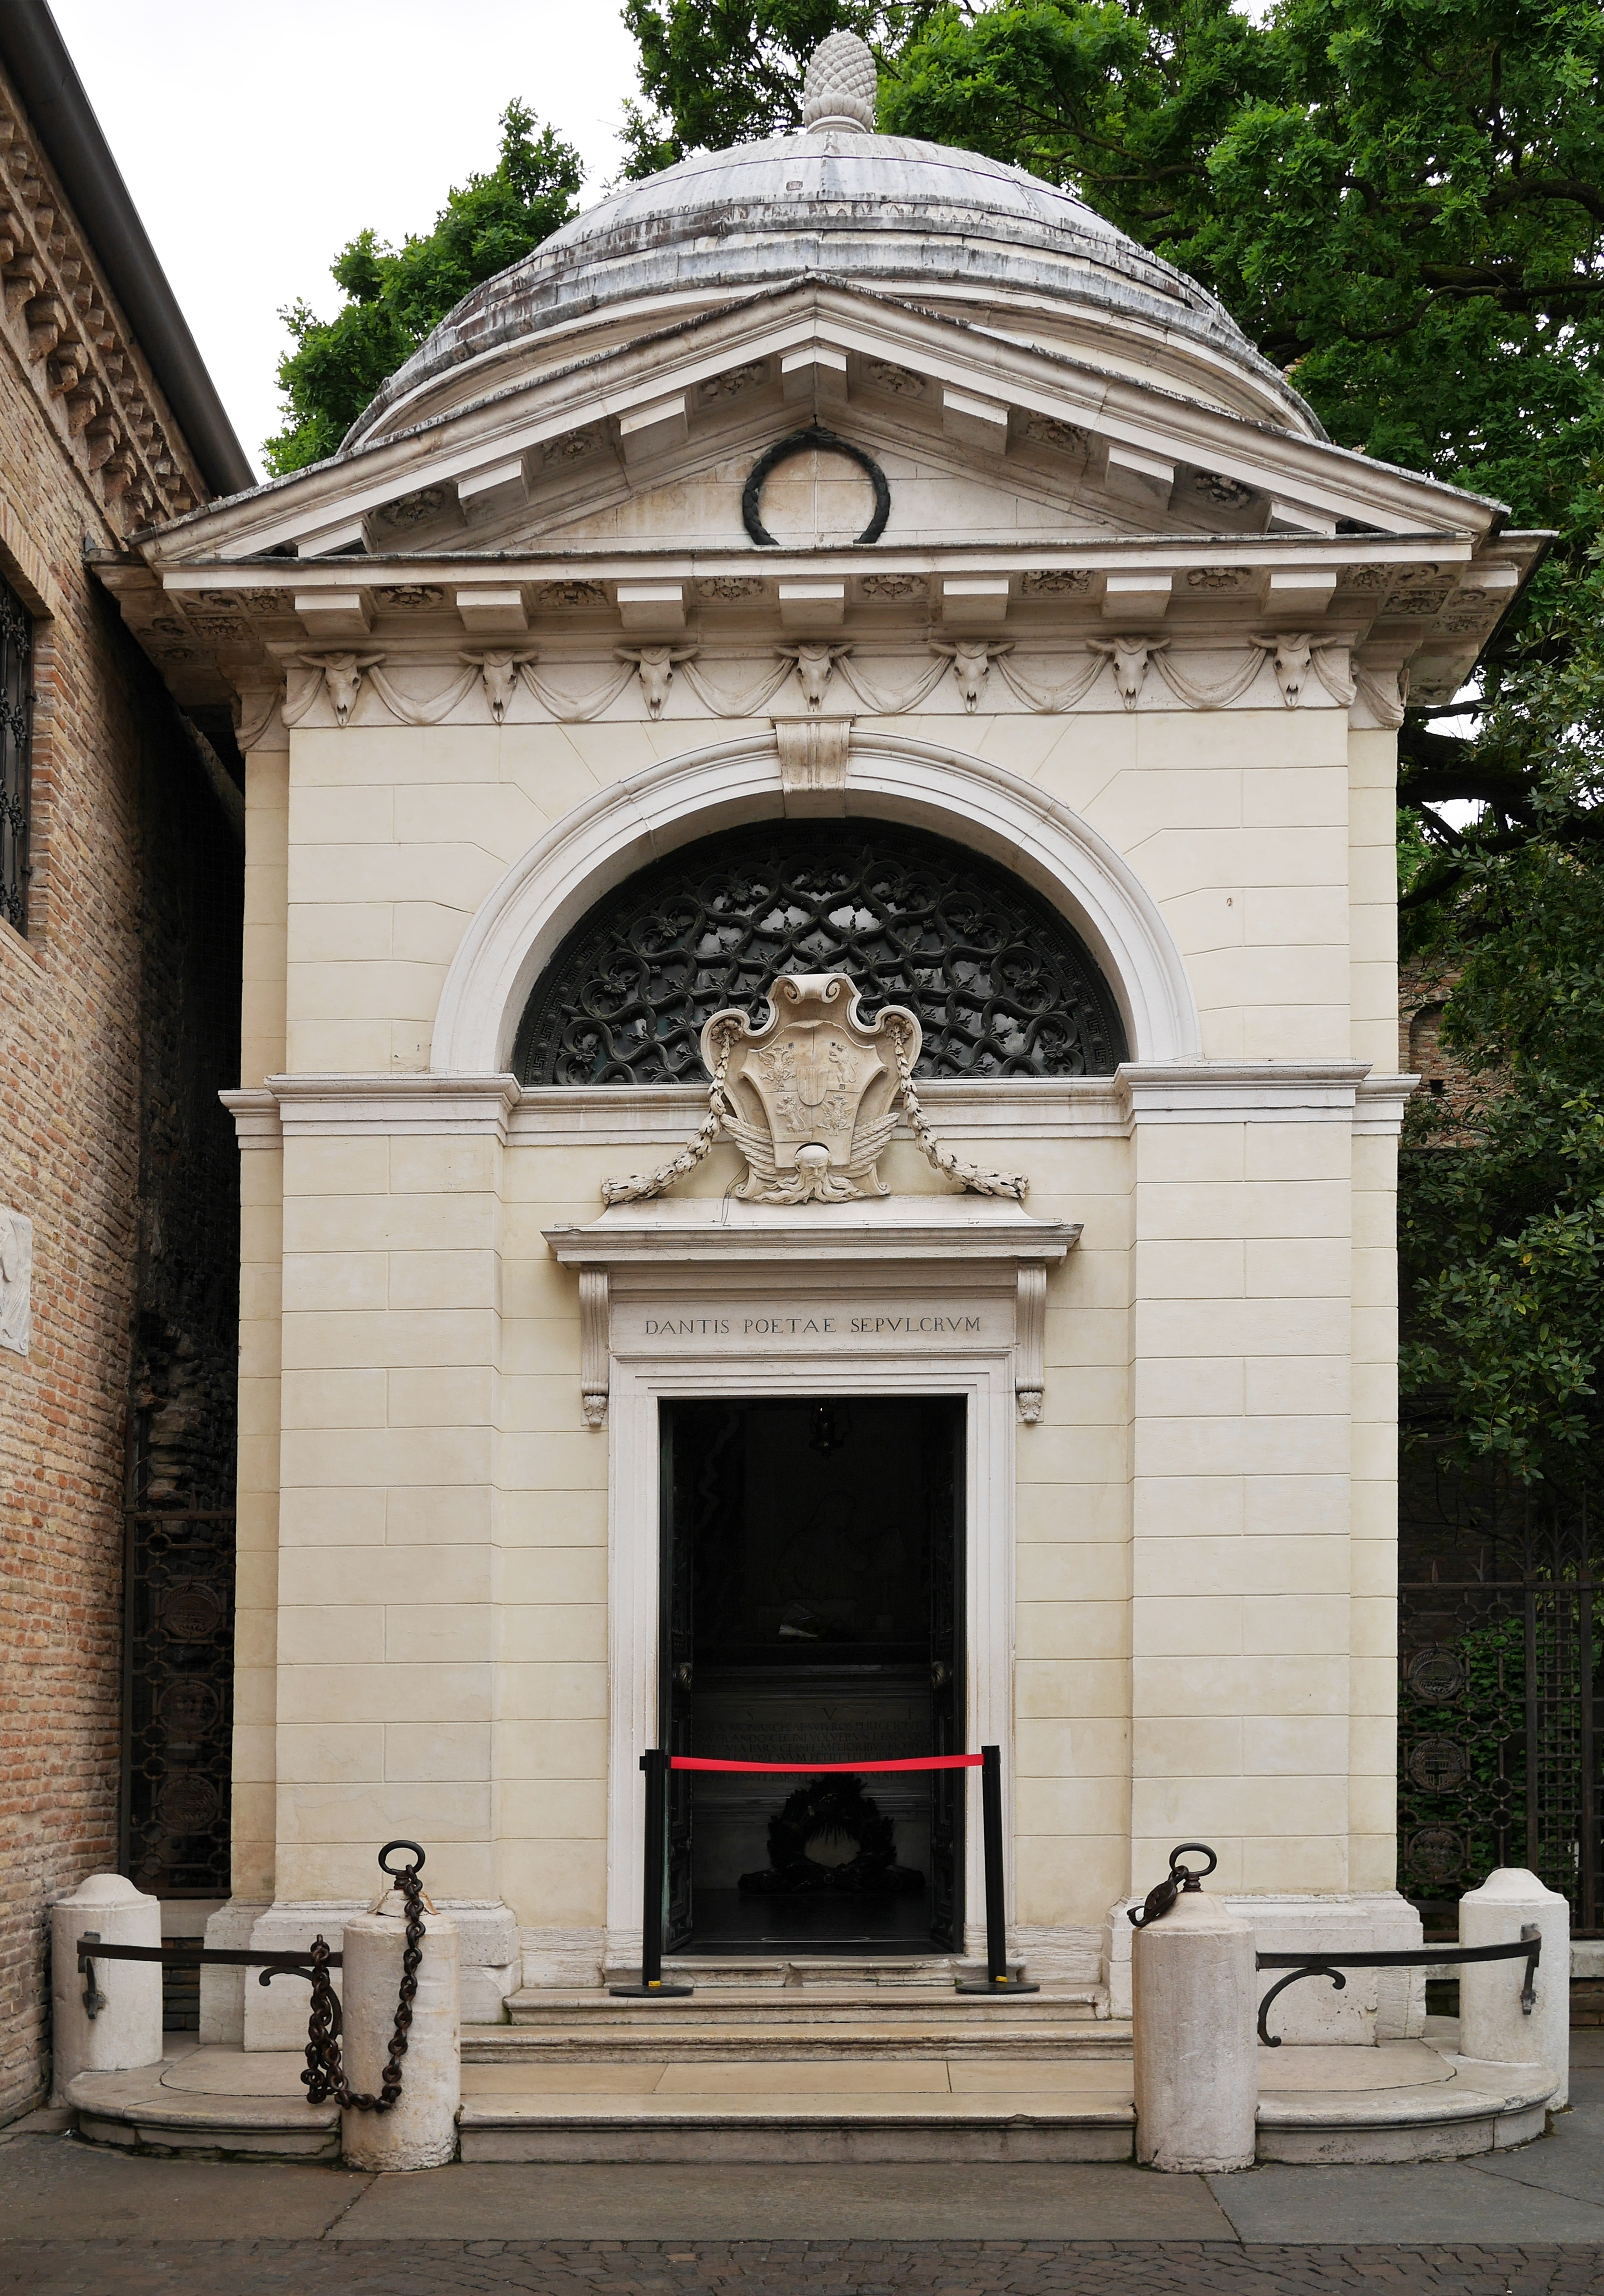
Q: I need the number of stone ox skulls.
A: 7